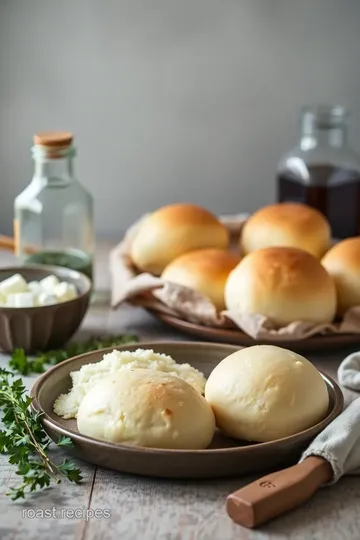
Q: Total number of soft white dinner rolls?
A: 7